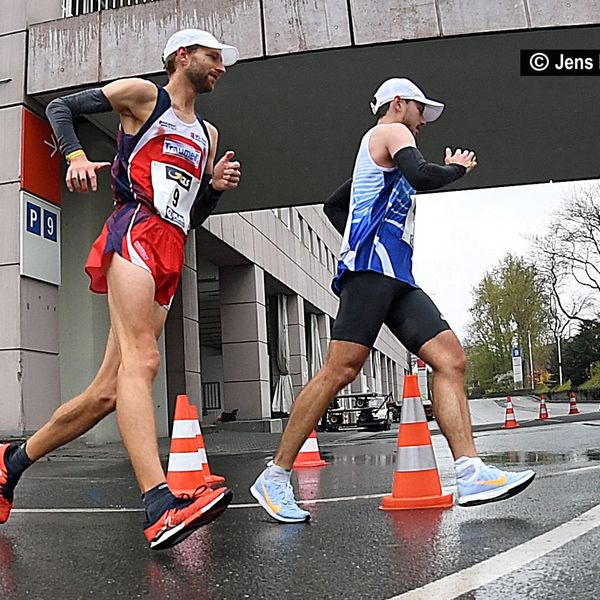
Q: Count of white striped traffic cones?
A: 7